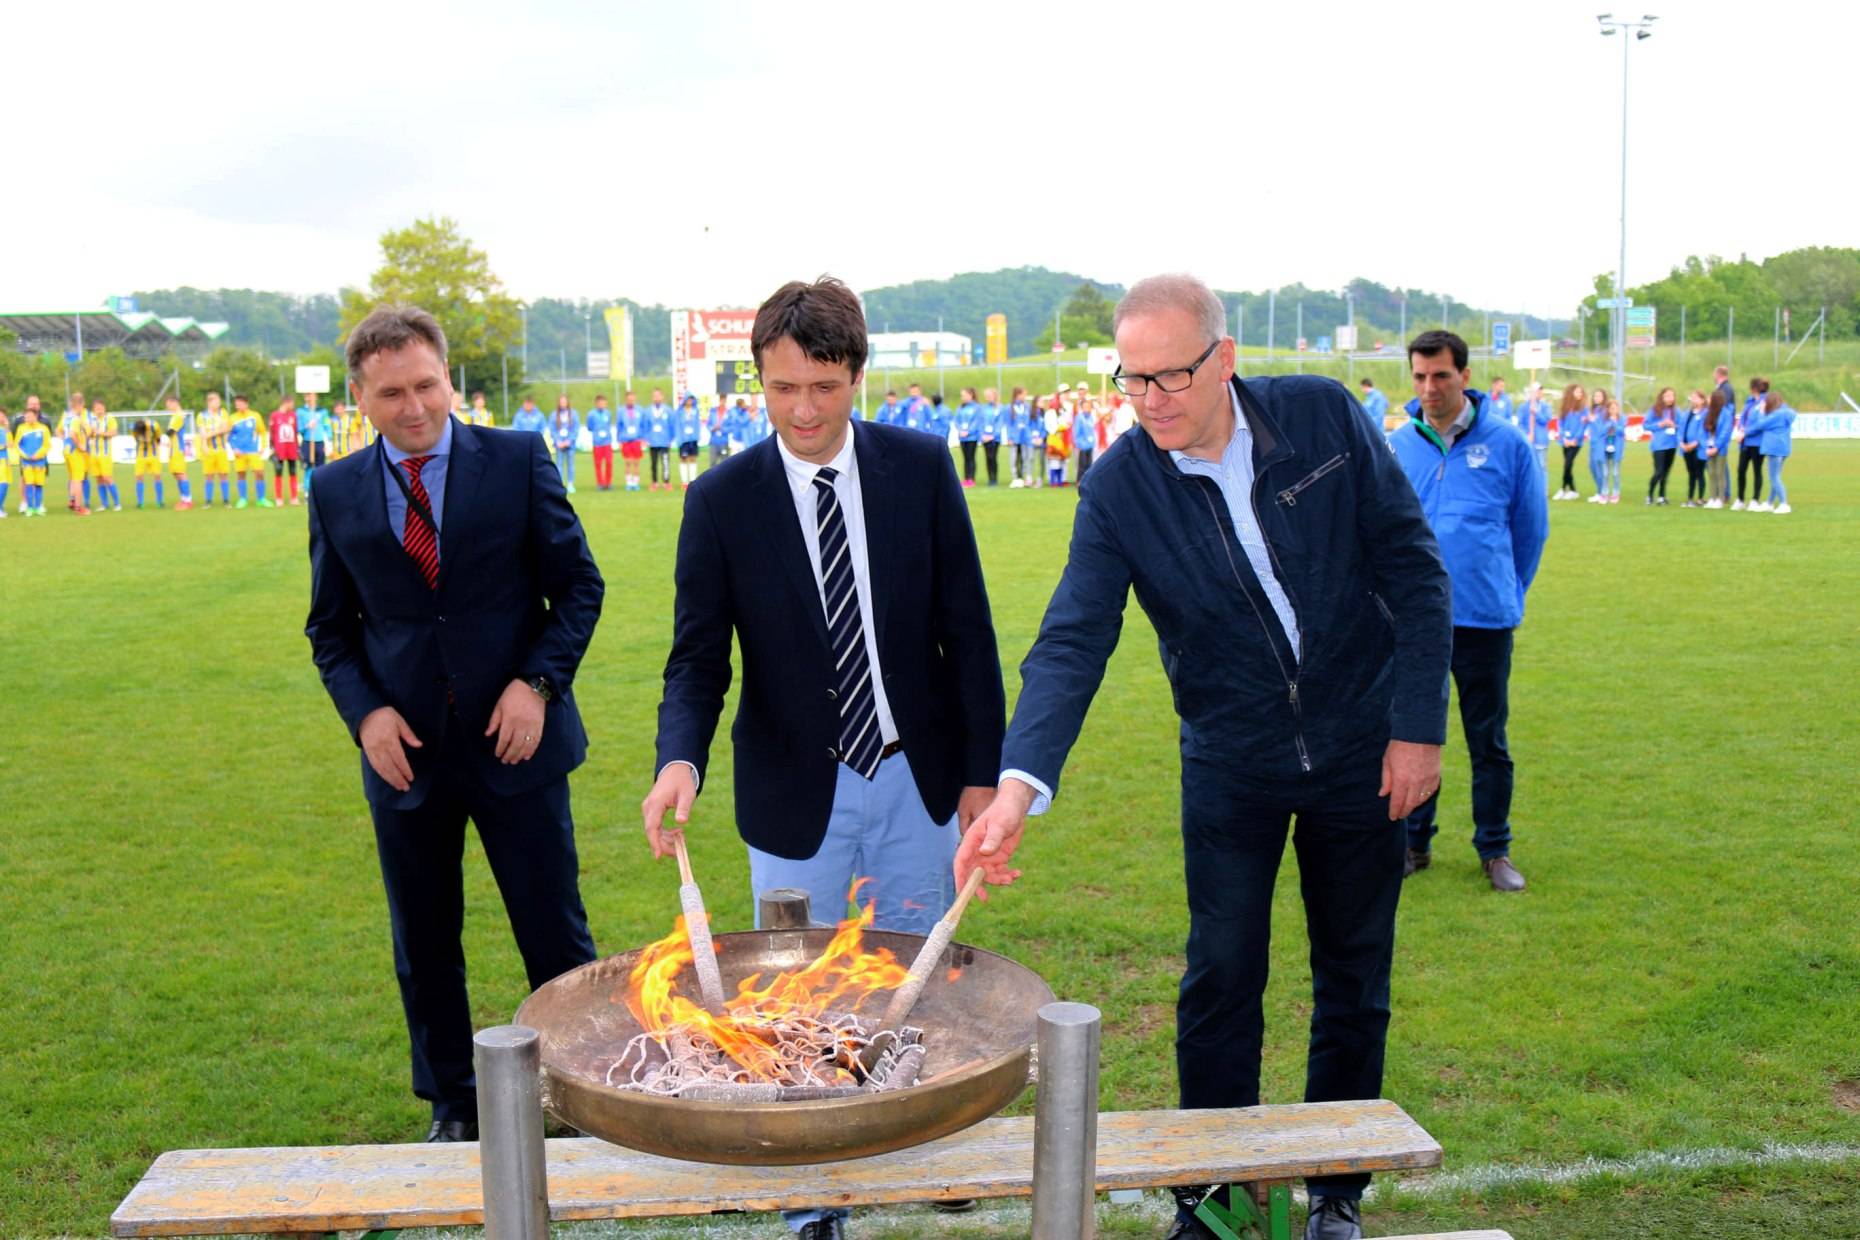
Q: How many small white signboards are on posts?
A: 3